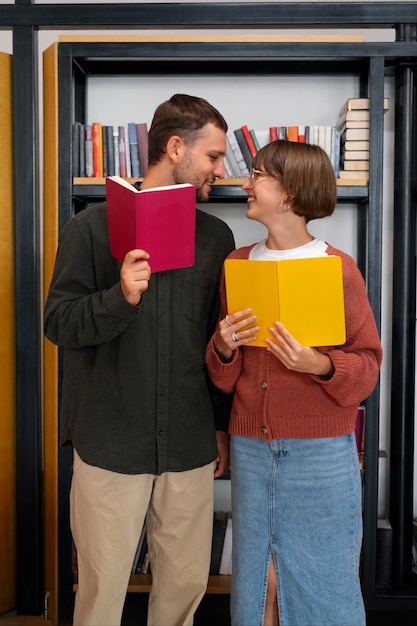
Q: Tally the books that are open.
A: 2